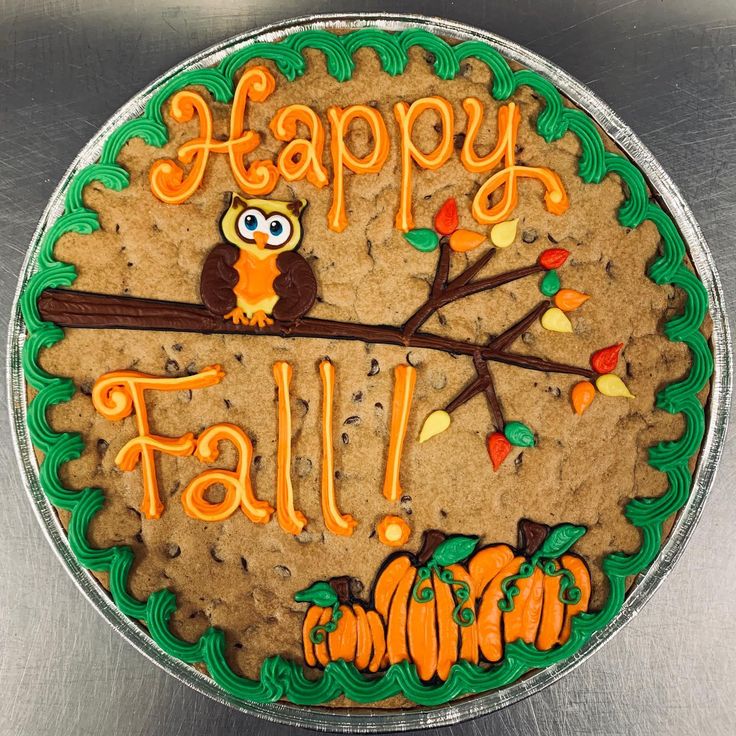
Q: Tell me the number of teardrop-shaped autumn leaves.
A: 14